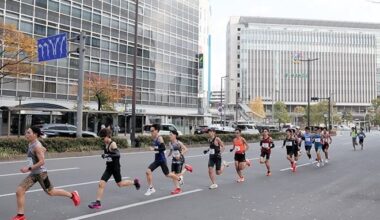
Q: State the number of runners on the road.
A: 15